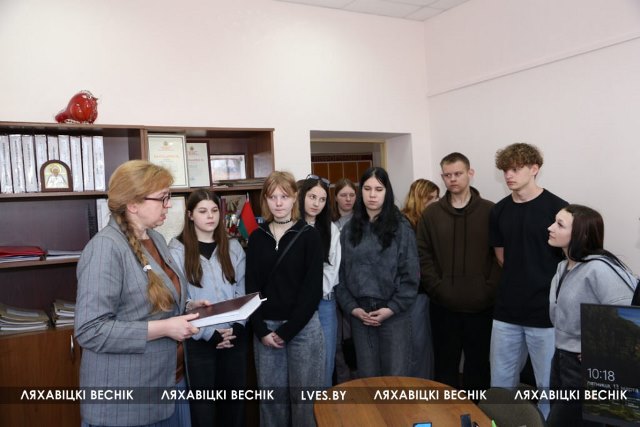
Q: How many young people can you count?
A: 9